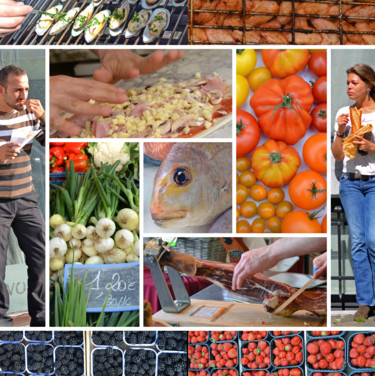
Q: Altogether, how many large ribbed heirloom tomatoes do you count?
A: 3